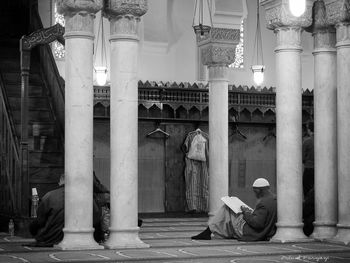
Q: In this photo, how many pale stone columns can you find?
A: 6